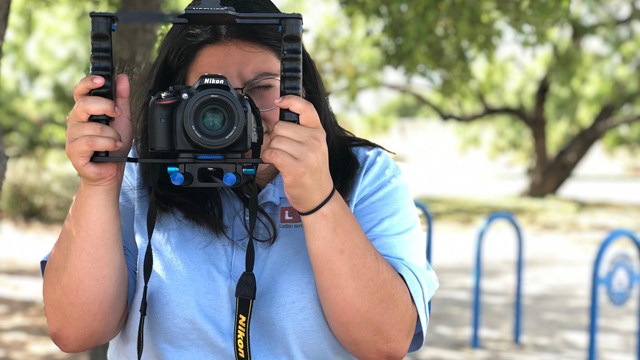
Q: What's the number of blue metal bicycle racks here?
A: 3